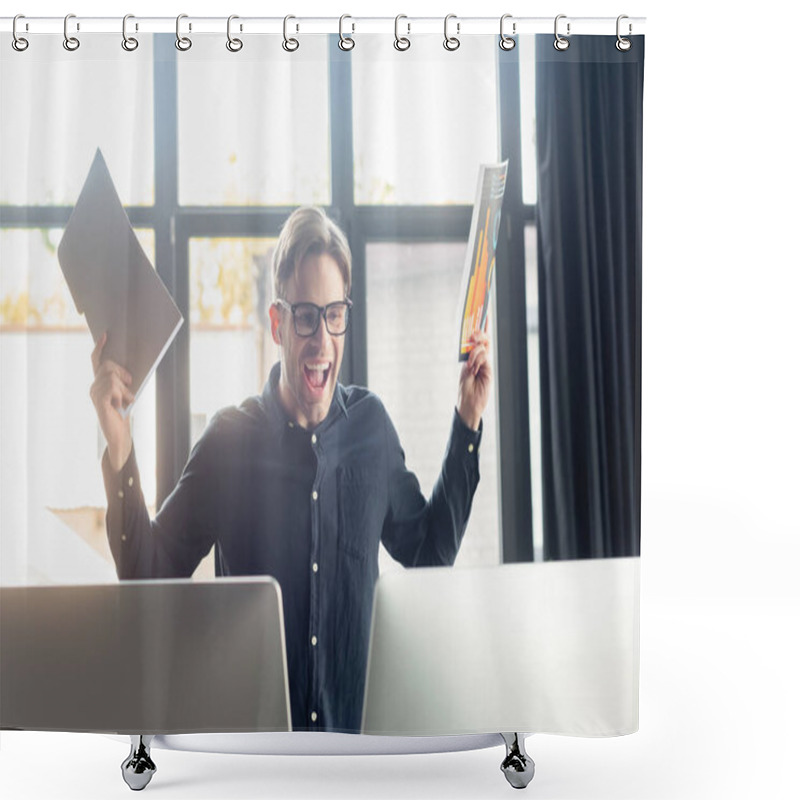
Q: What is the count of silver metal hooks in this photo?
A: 12